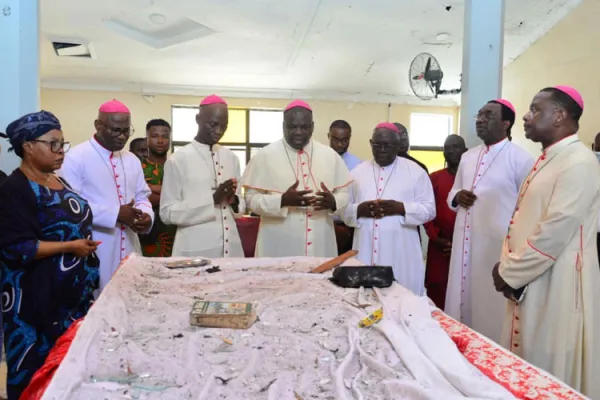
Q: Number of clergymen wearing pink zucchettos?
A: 6